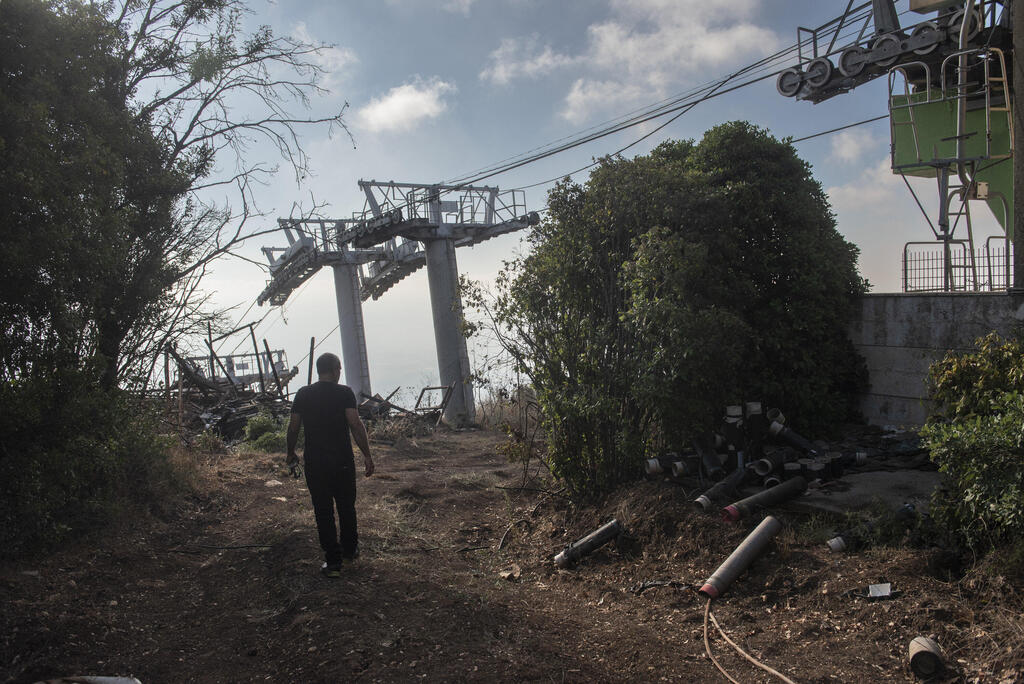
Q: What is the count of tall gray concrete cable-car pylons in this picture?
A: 2